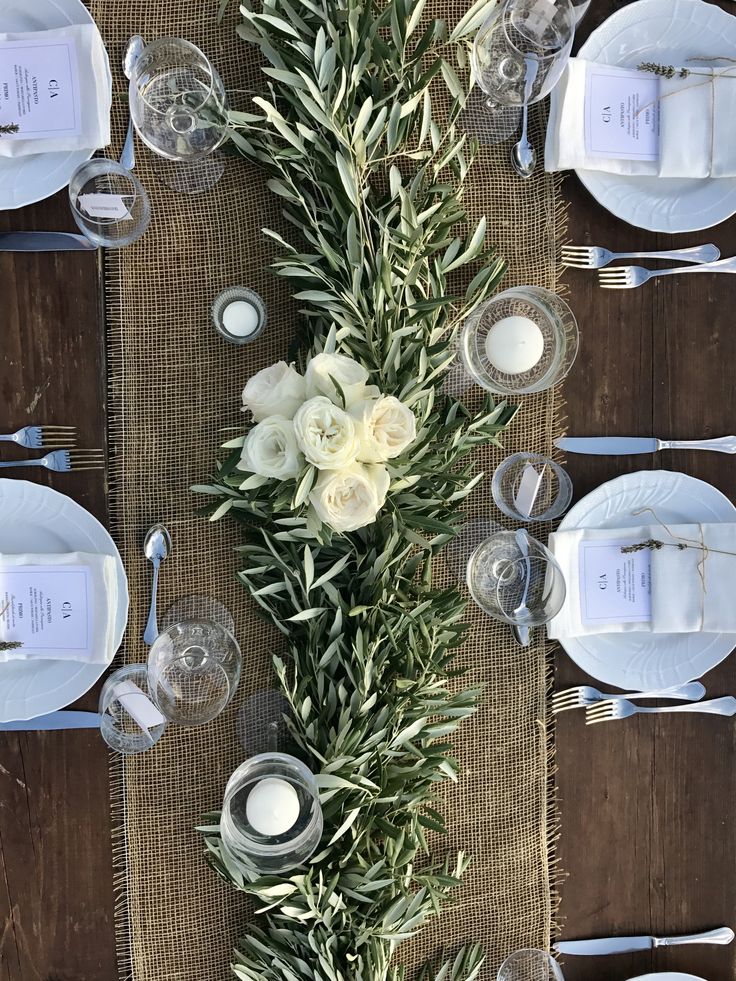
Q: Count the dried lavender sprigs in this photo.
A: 4